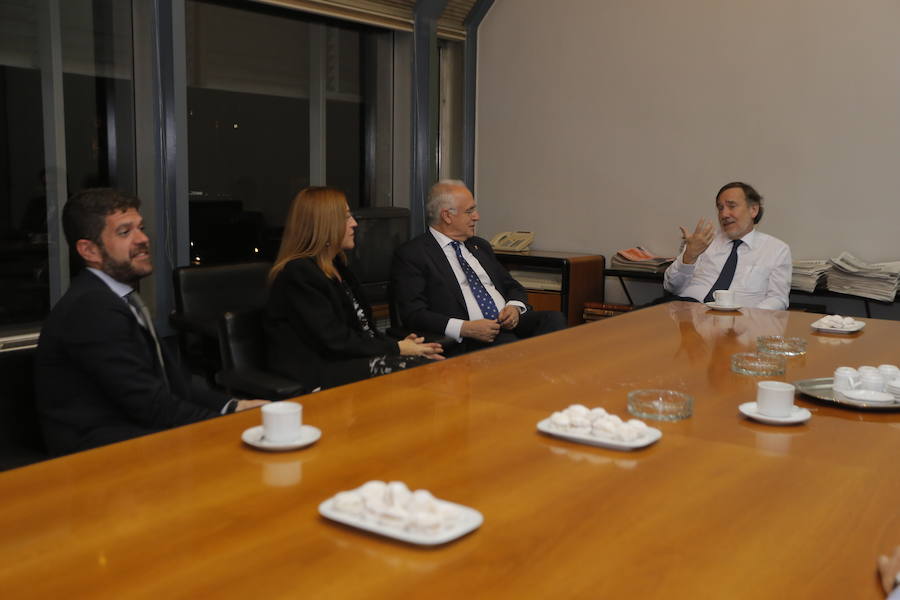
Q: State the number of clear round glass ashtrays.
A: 3